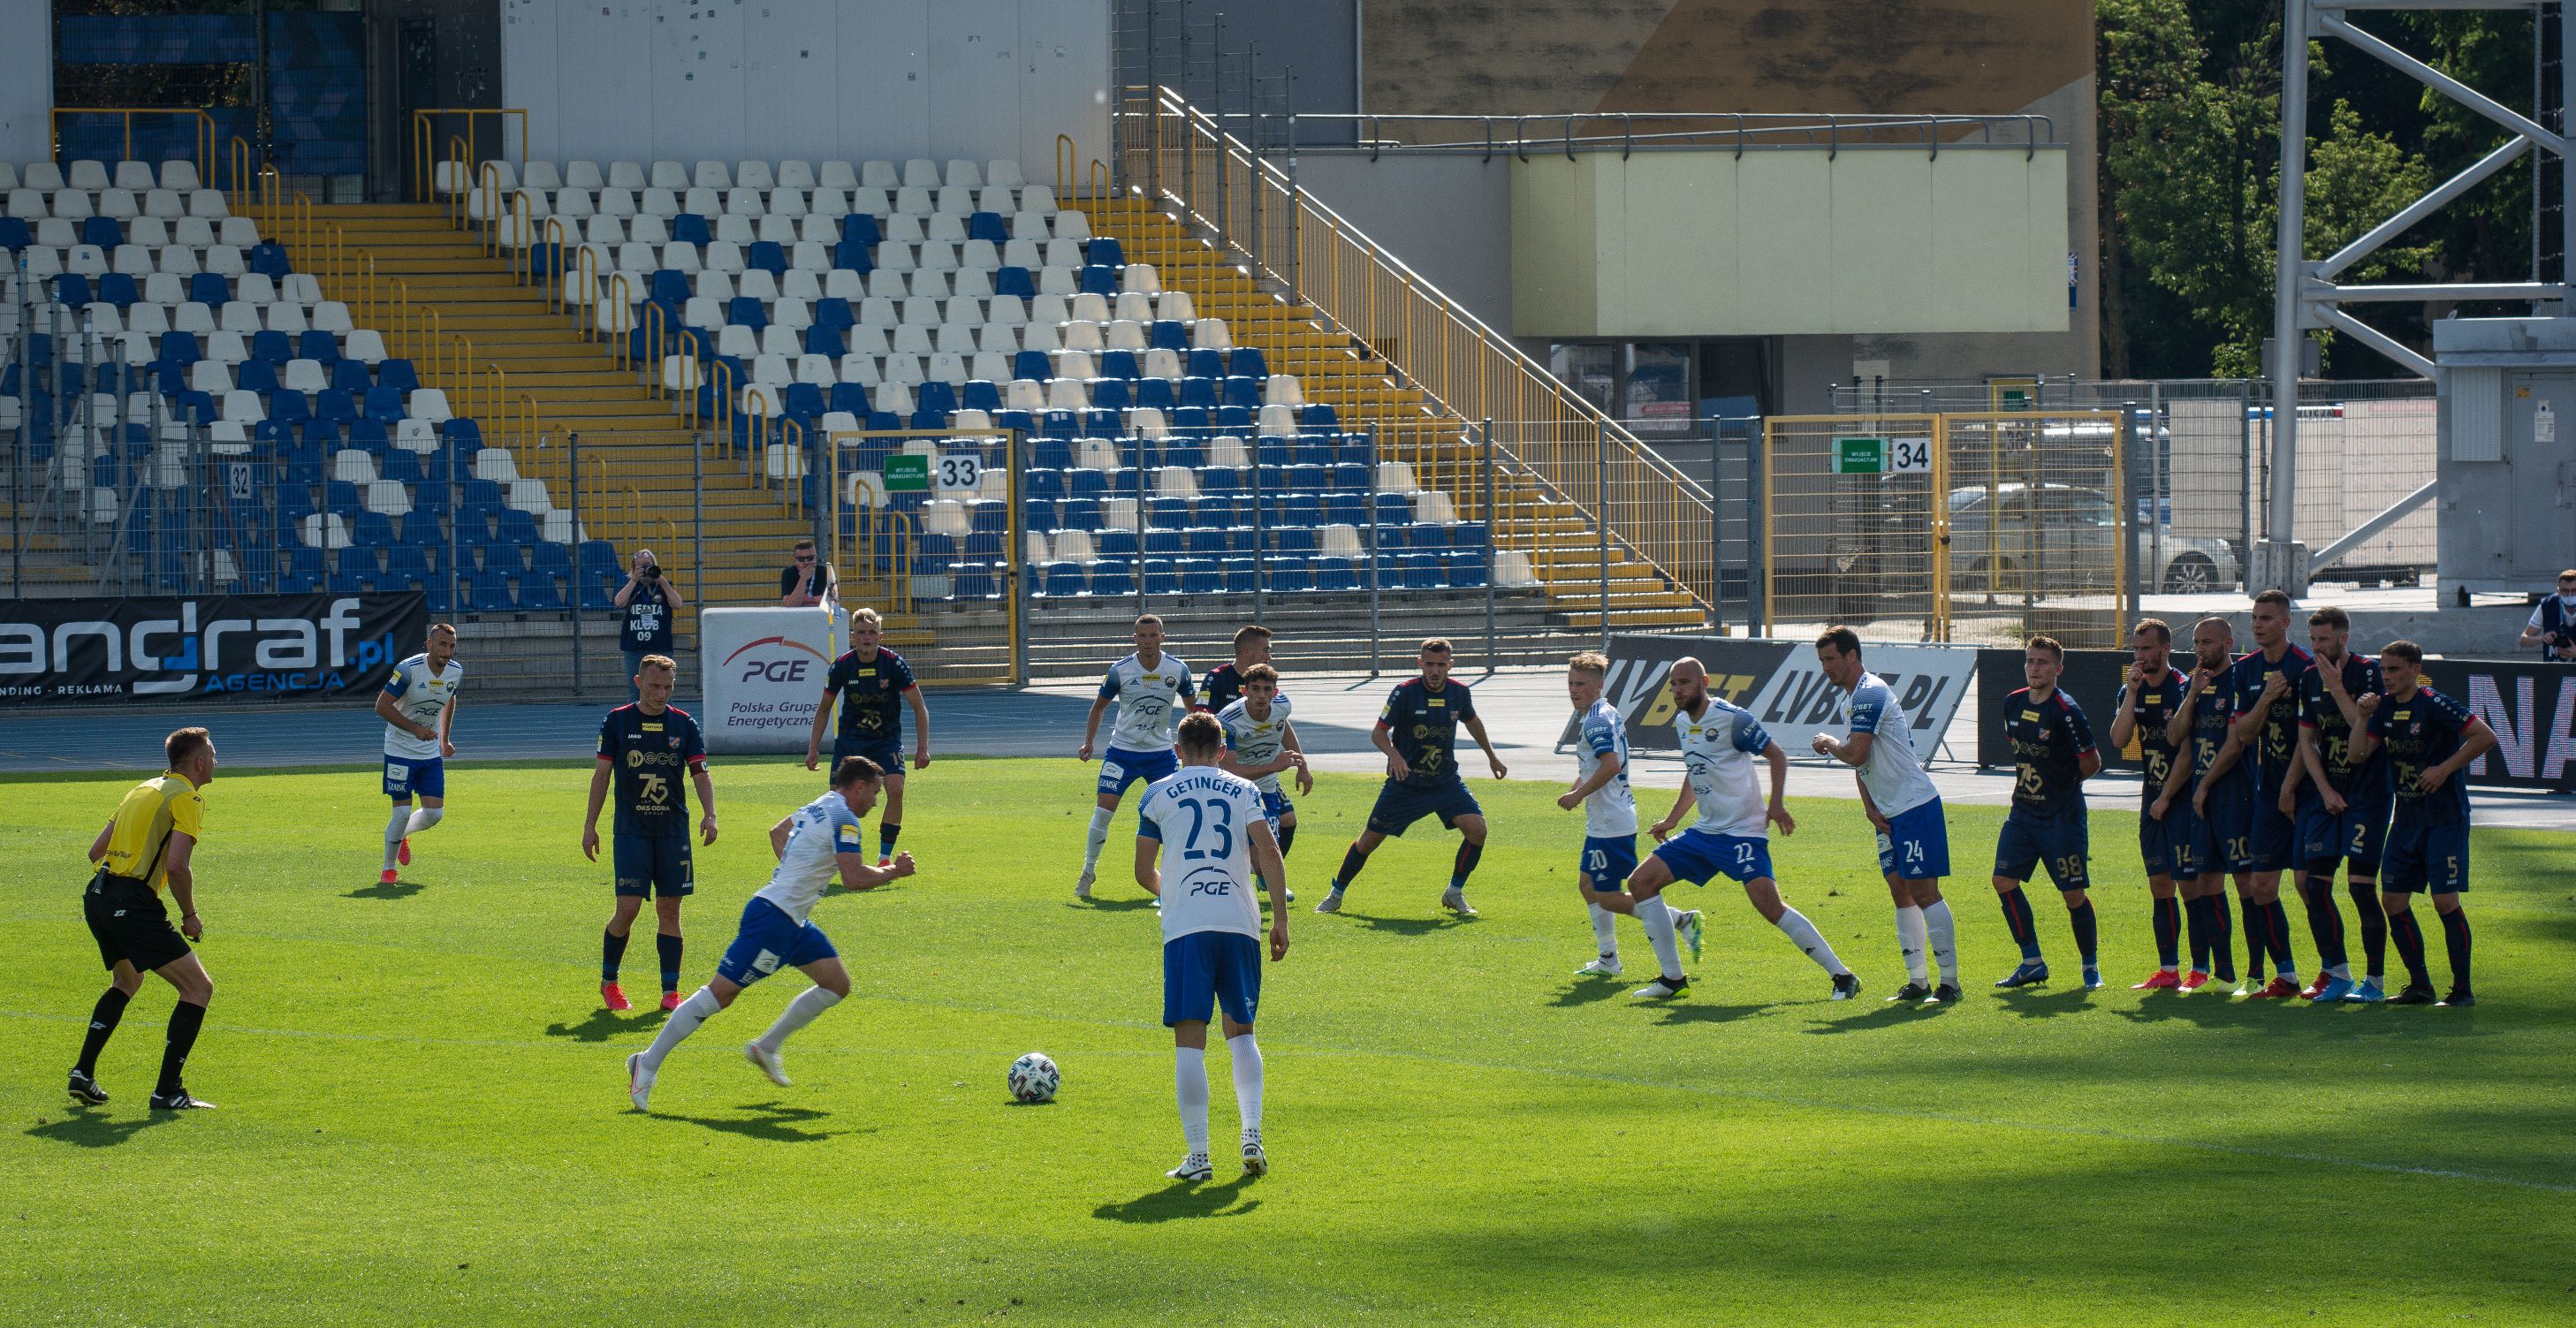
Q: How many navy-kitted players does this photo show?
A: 10